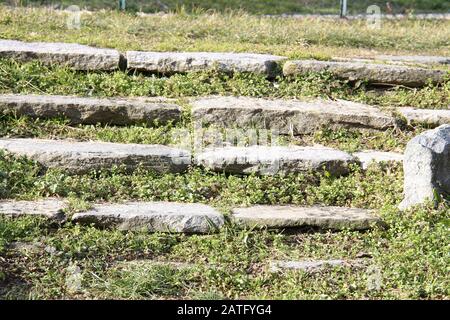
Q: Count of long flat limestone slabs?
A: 12